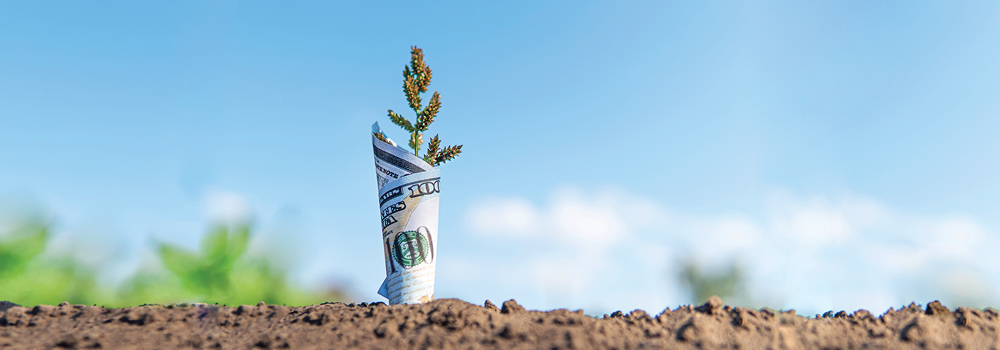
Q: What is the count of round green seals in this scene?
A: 1